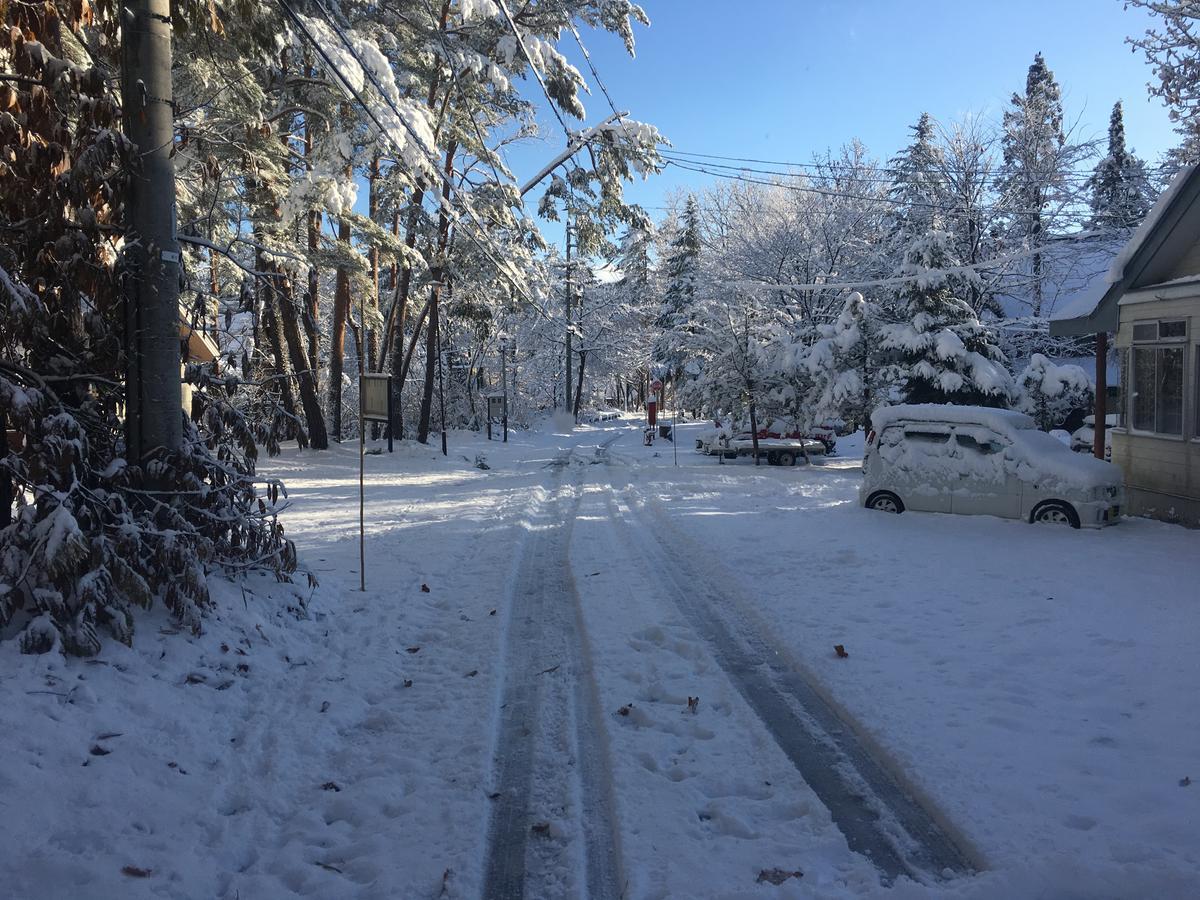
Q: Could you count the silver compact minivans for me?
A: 1